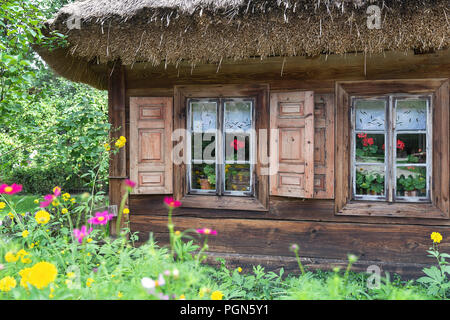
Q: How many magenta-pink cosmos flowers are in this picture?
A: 7